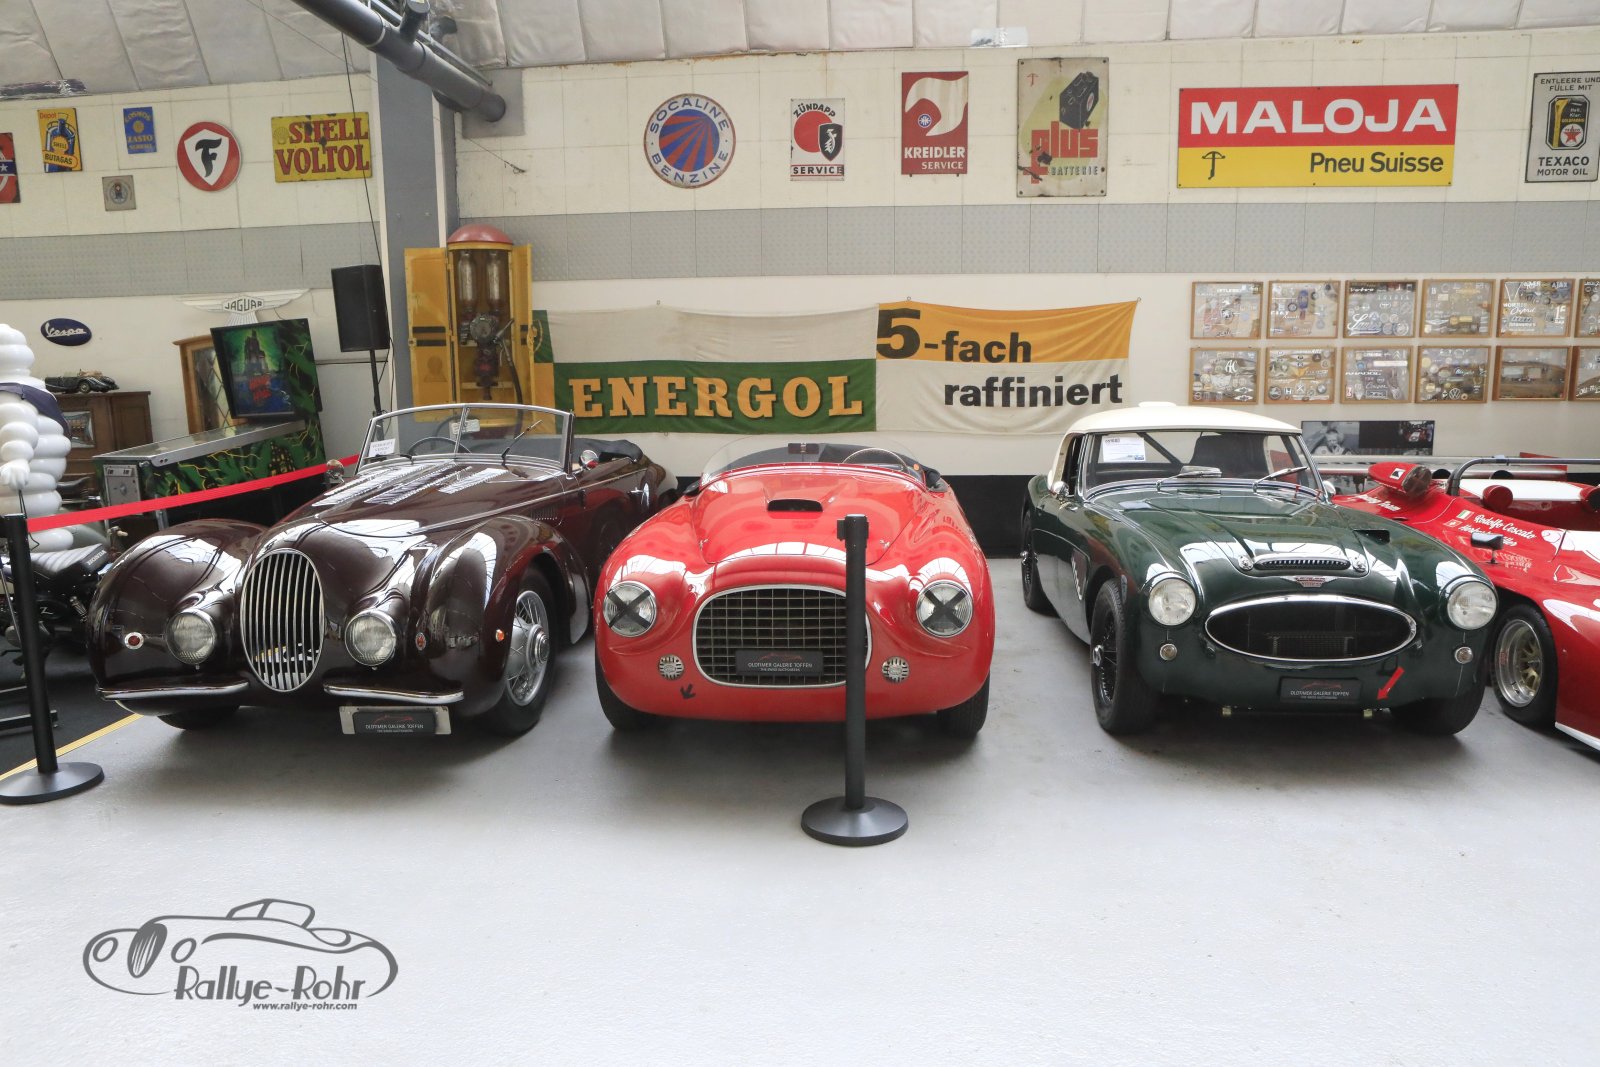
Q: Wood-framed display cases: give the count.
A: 12